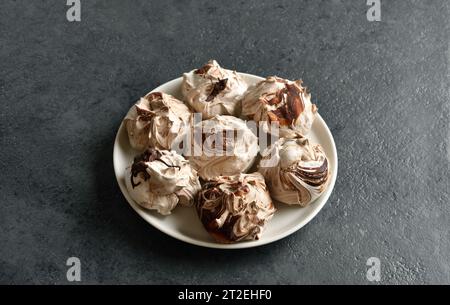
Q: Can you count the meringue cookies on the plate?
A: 7